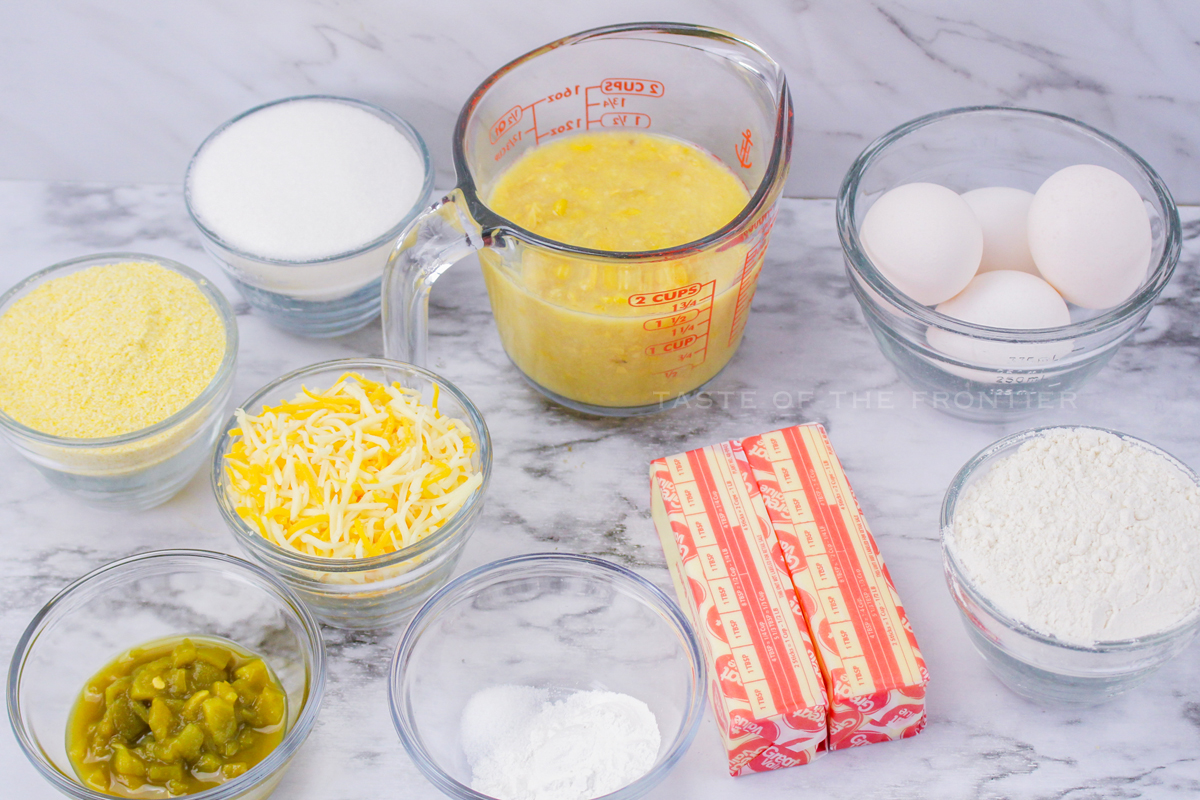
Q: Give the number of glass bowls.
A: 7